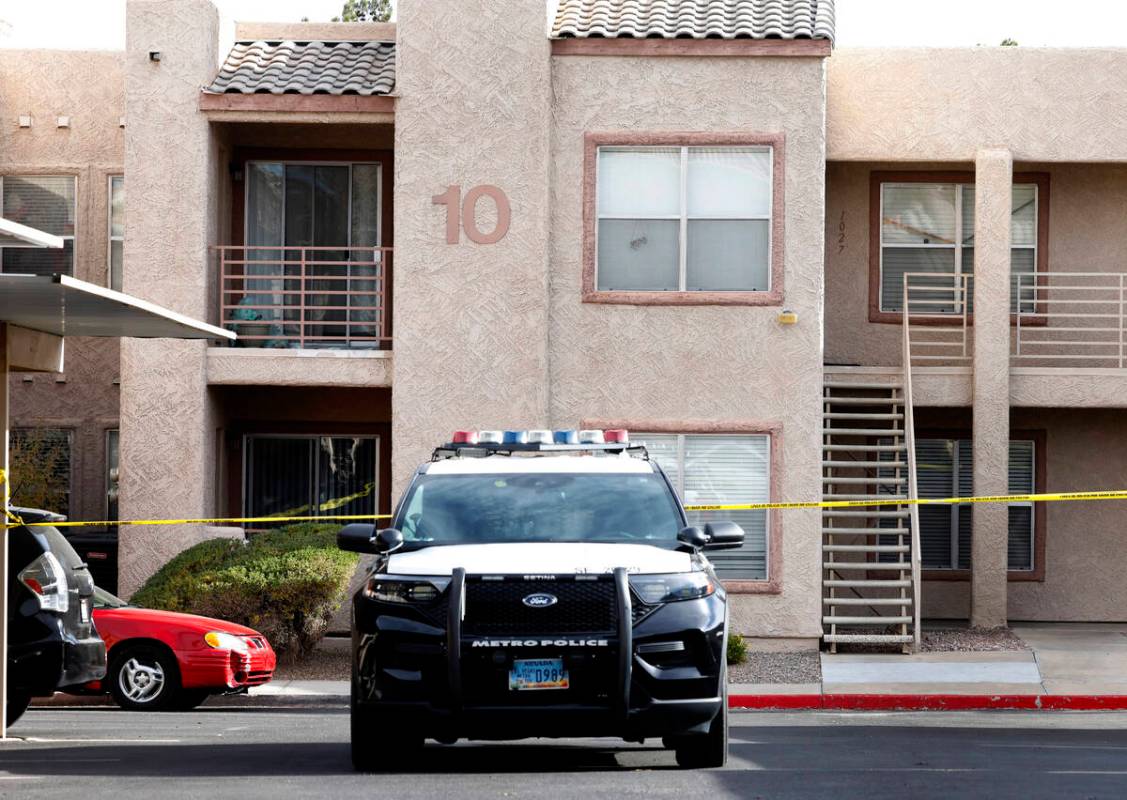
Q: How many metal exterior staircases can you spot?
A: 1